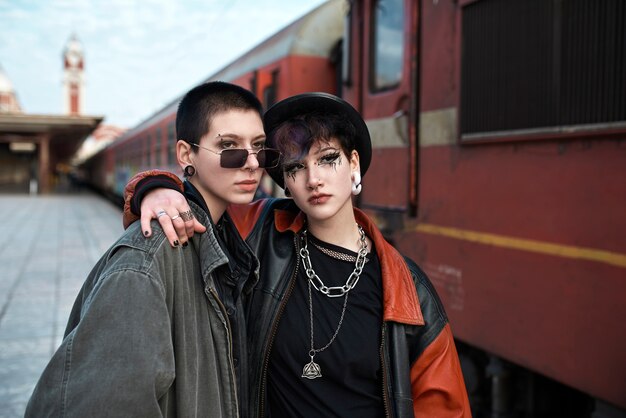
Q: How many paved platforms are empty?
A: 1